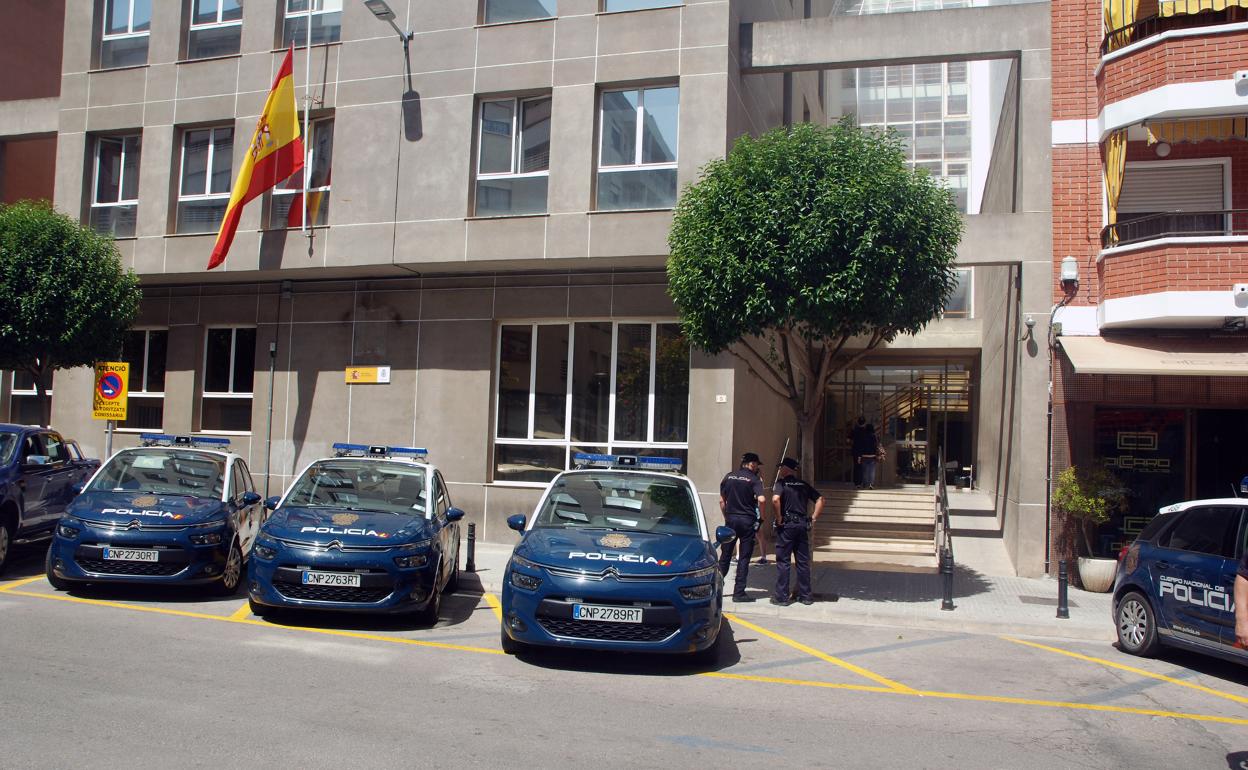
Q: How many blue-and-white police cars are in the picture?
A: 4